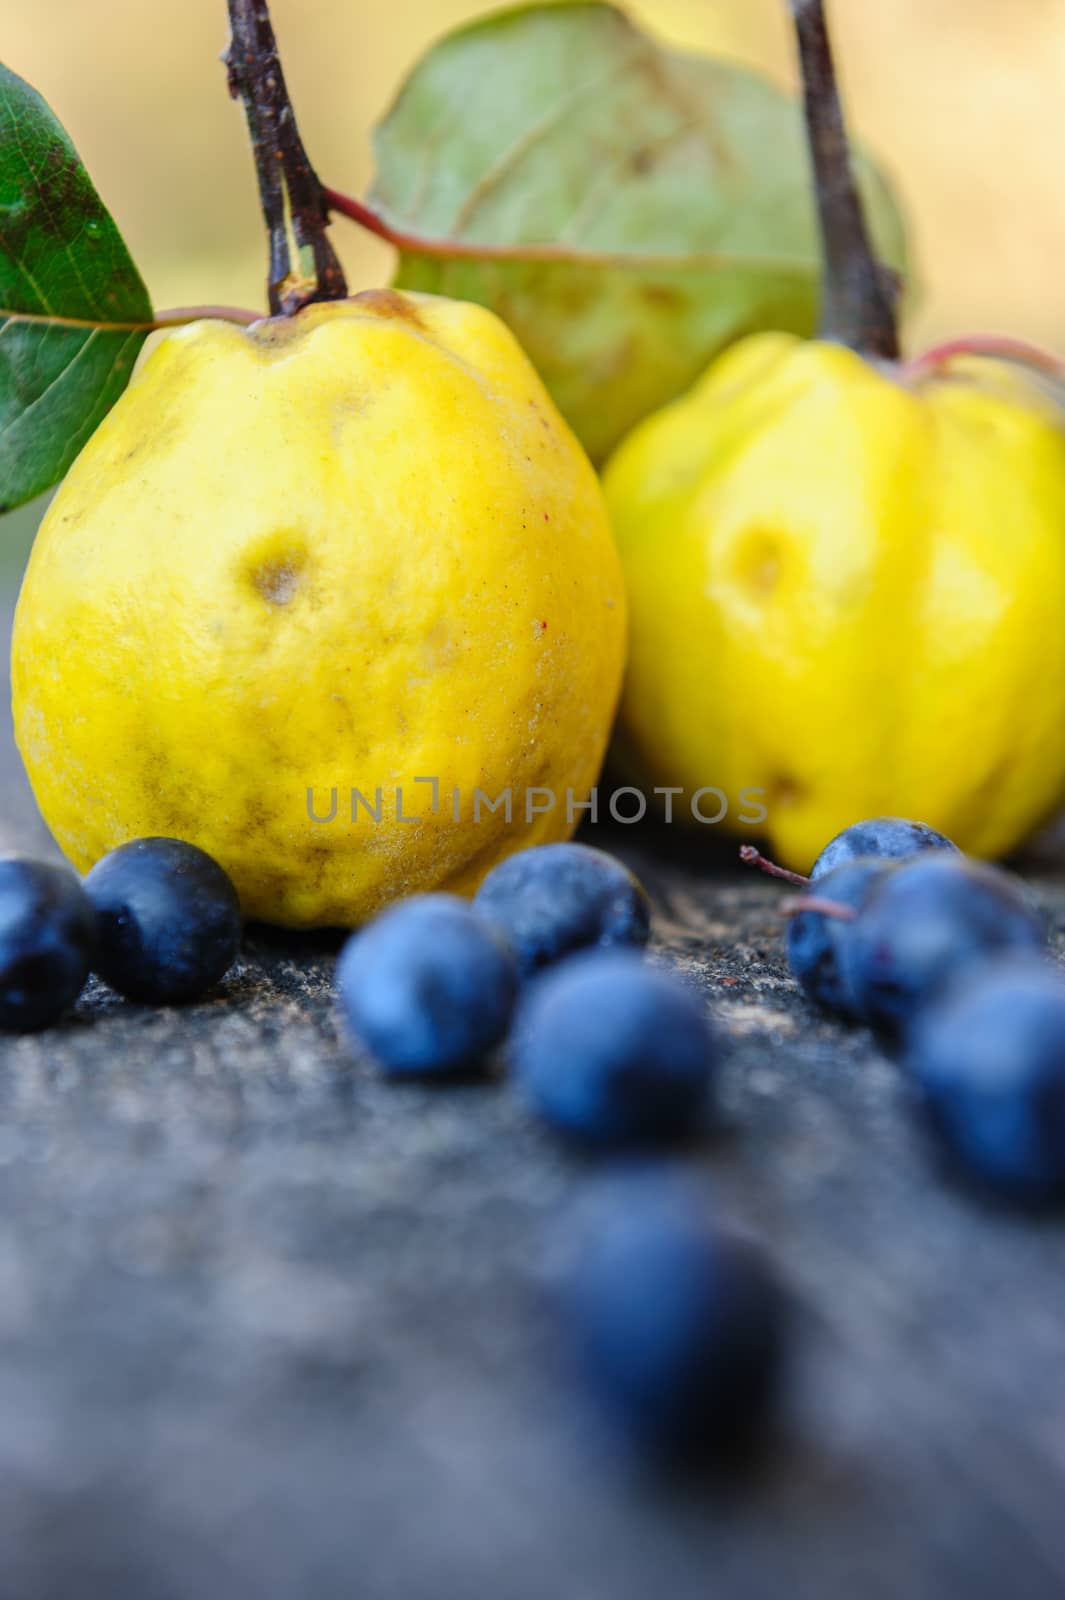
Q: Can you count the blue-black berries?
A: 10